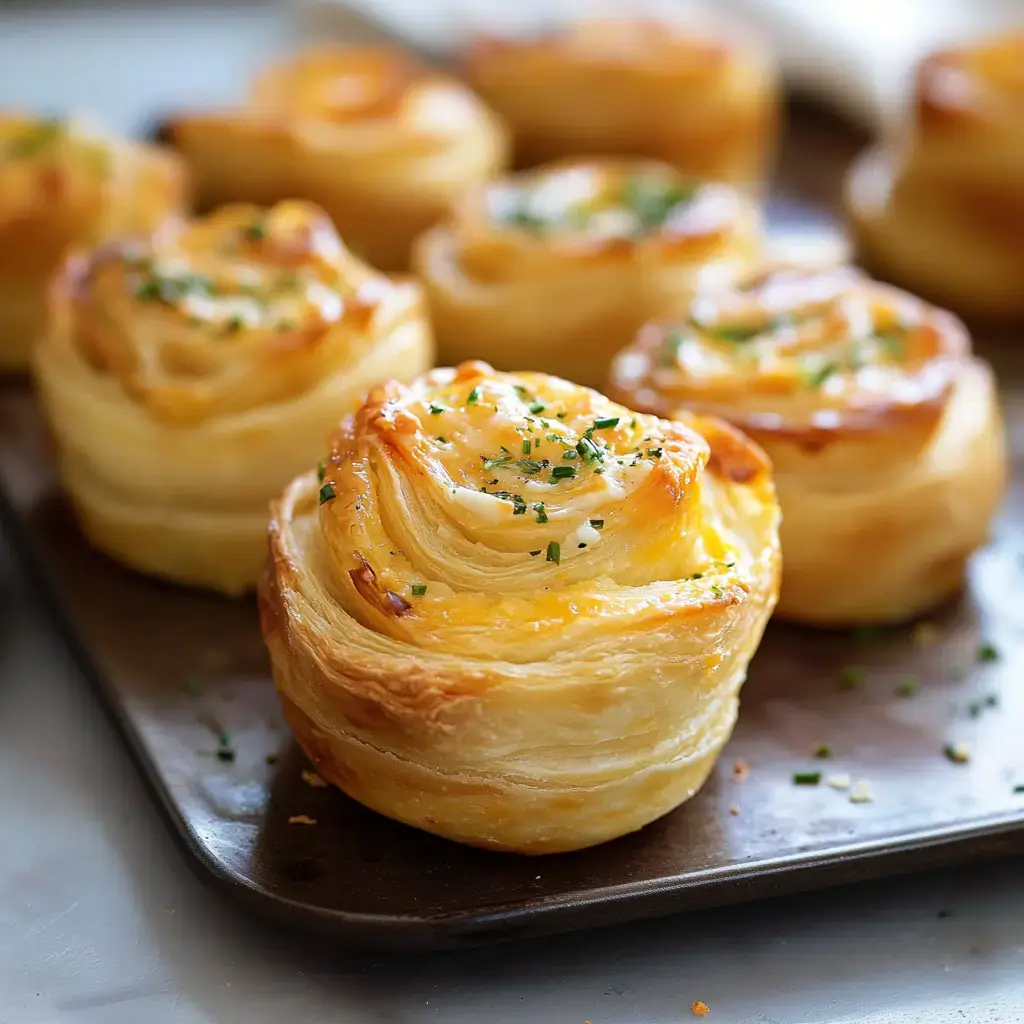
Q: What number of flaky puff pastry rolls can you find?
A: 8